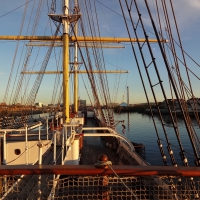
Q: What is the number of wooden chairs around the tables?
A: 0